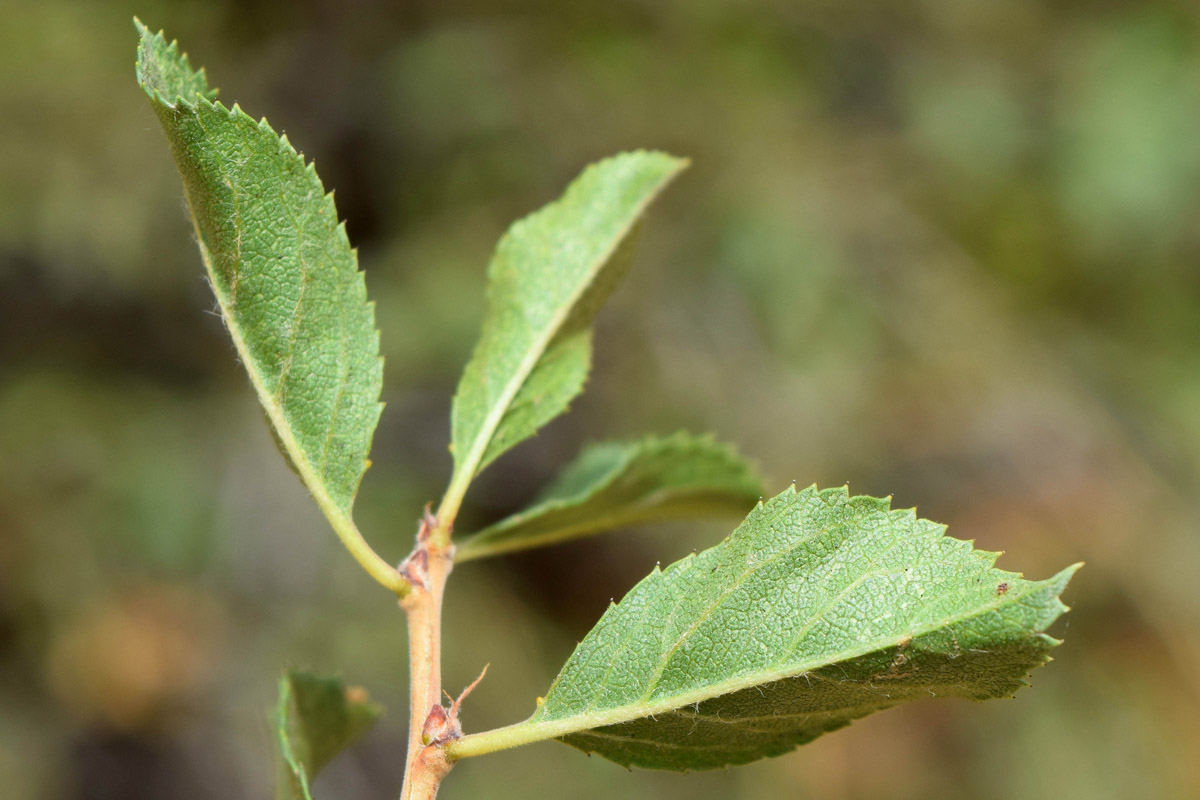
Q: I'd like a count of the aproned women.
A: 0